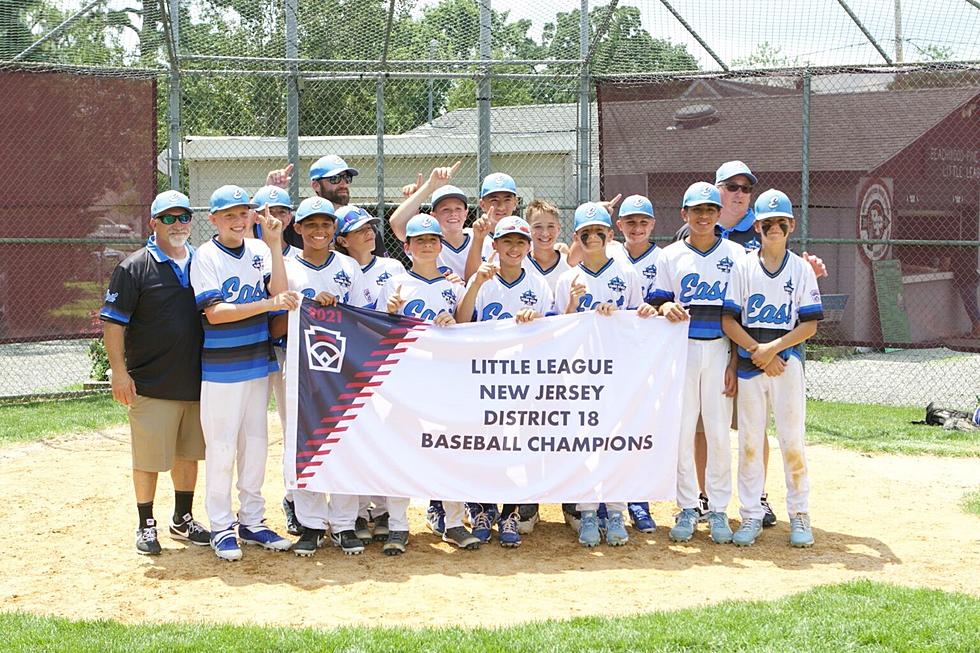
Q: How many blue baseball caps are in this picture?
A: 15